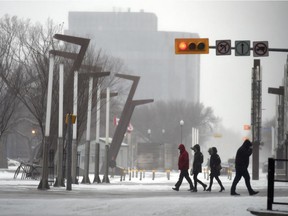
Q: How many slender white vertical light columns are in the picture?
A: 6